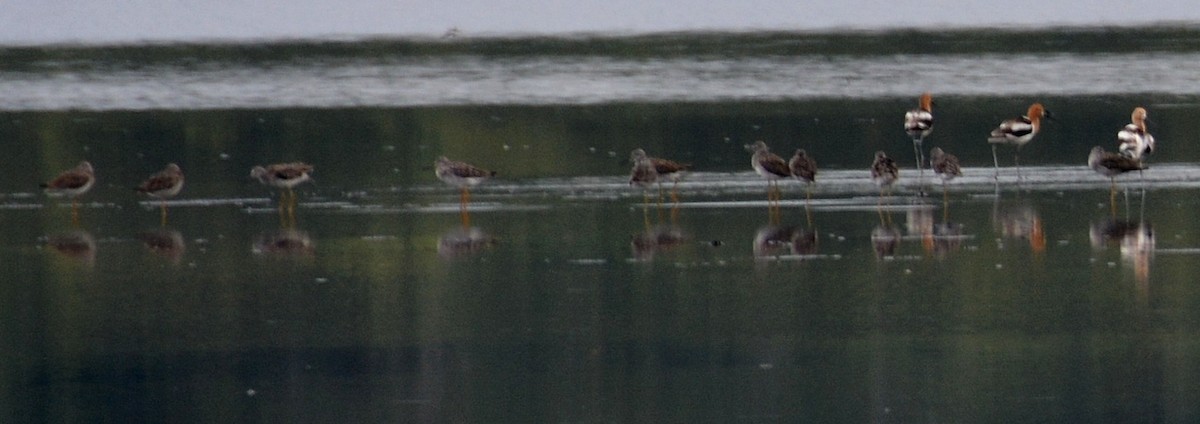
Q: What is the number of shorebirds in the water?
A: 14